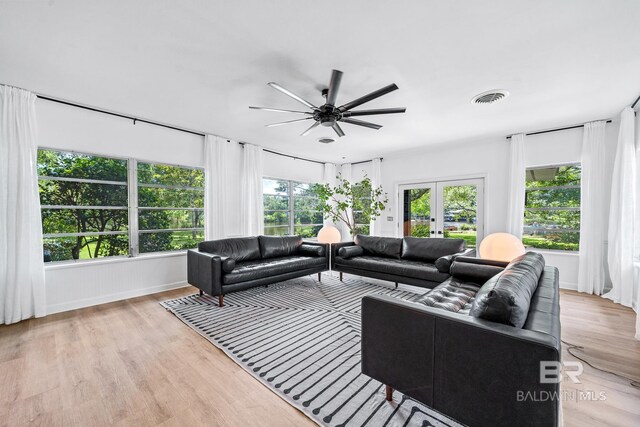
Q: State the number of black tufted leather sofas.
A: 3